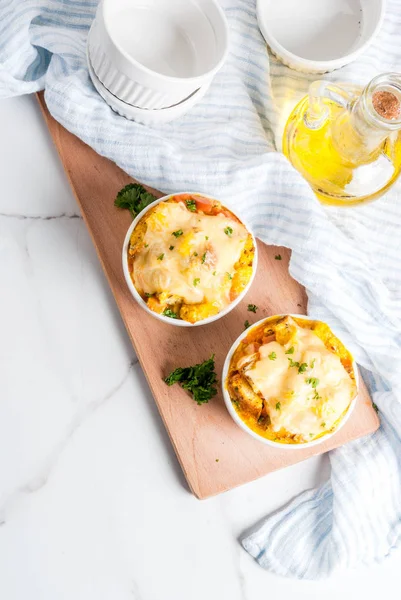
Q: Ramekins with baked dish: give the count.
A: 2